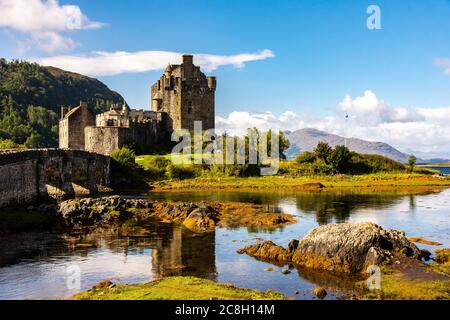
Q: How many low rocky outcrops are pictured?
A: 2